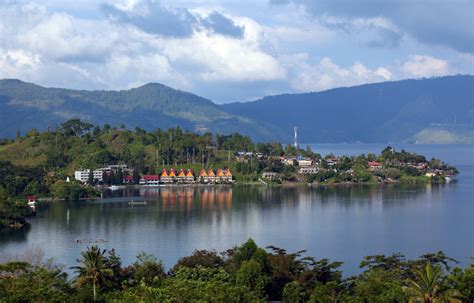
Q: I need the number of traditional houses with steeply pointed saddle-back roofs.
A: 8